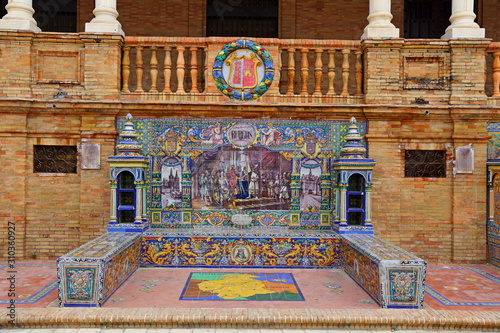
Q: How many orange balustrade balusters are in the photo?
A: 13